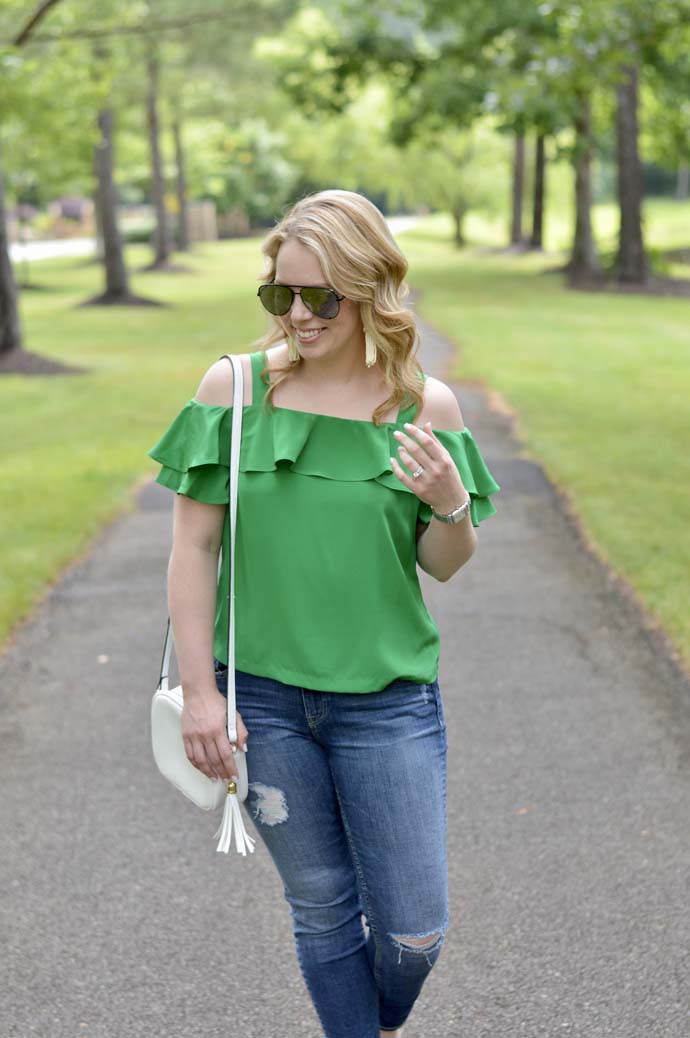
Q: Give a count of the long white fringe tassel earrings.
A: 2